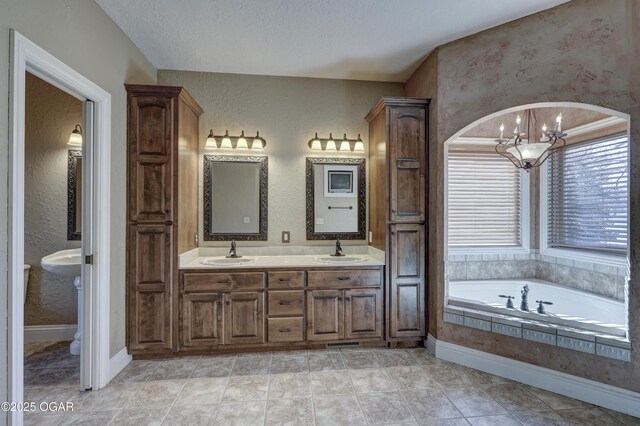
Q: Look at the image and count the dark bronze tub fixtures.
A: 3